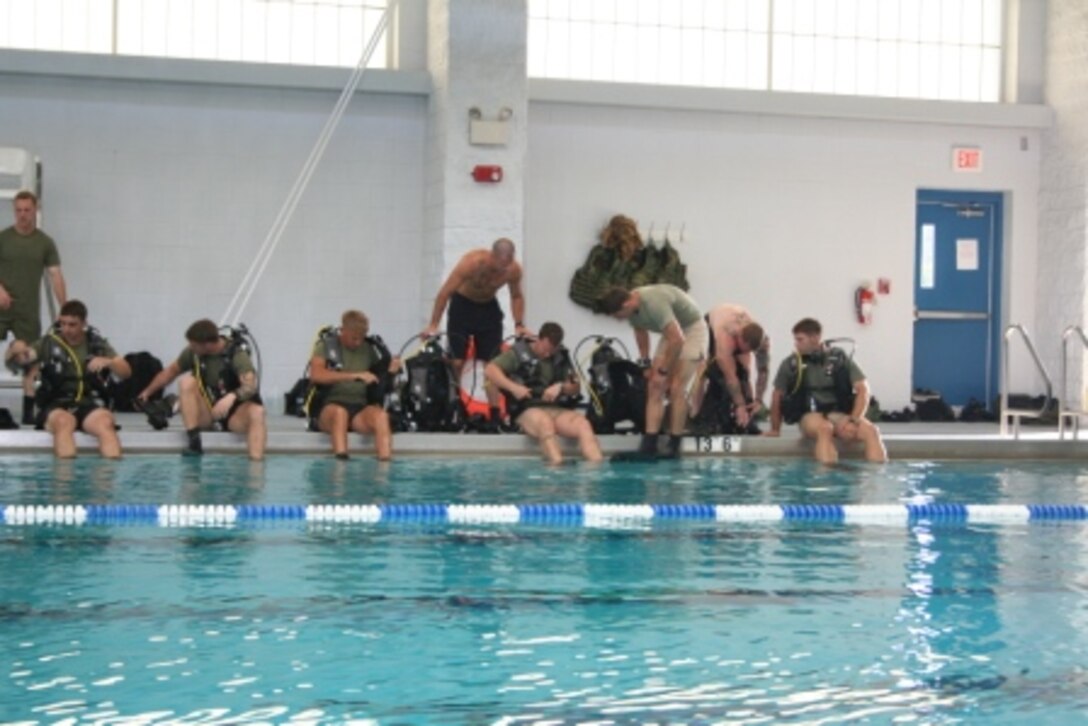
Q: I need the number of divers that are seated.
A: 5